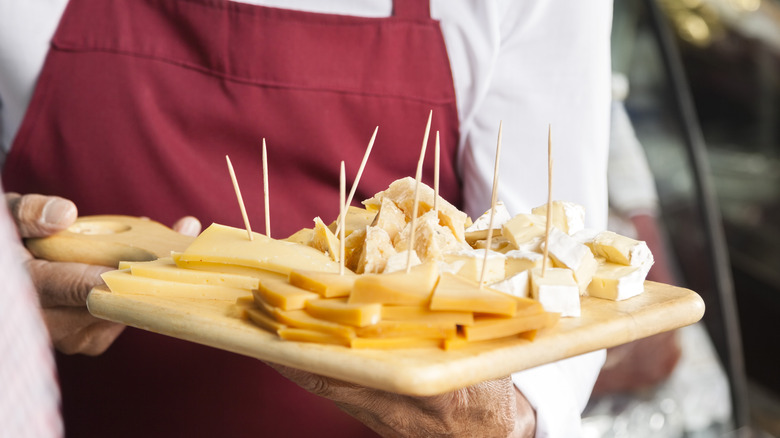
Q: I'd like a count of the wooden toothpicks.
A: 8